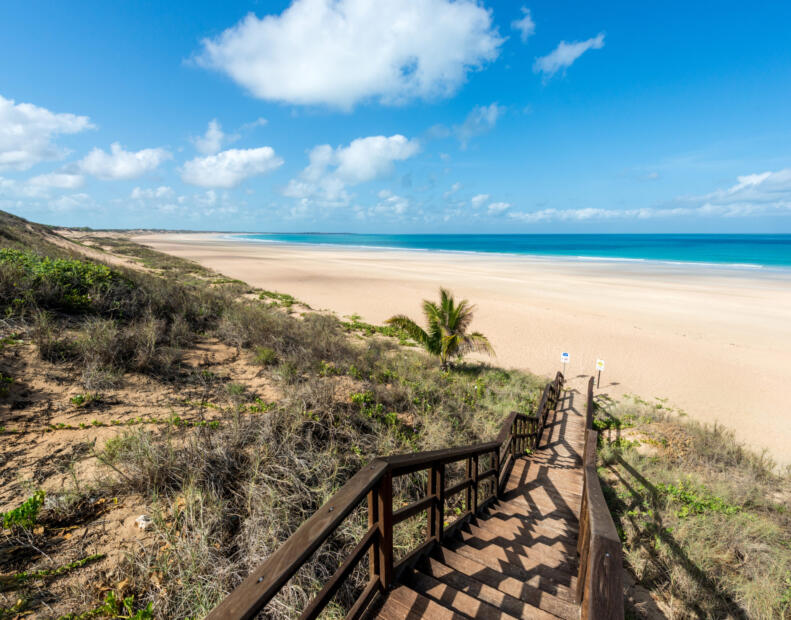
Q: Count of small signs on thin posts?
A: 2